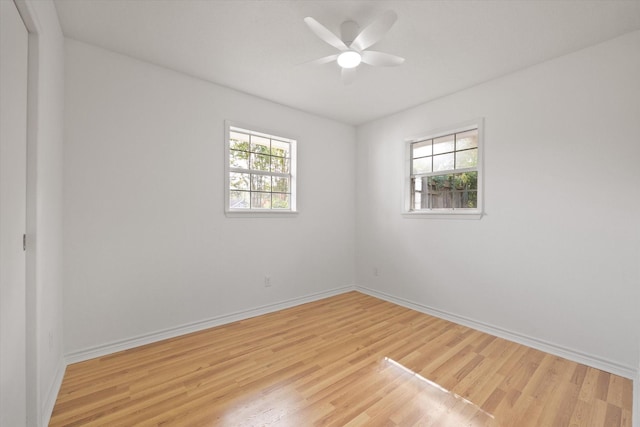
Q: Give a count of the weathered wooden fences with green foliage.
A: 1